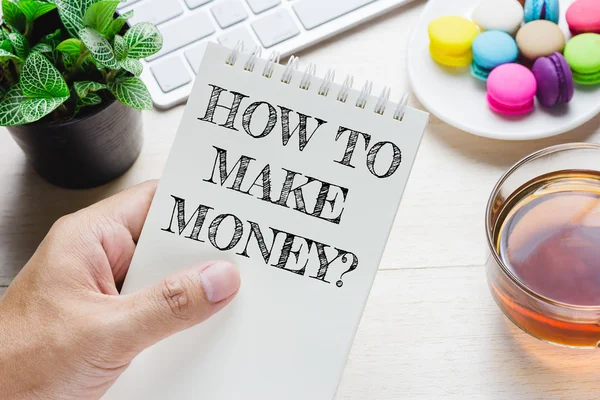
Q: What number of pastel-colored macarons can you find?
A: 9